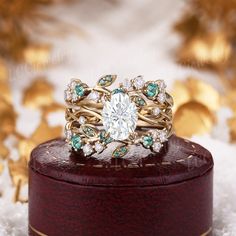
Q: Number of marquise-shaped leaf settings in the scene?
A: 4